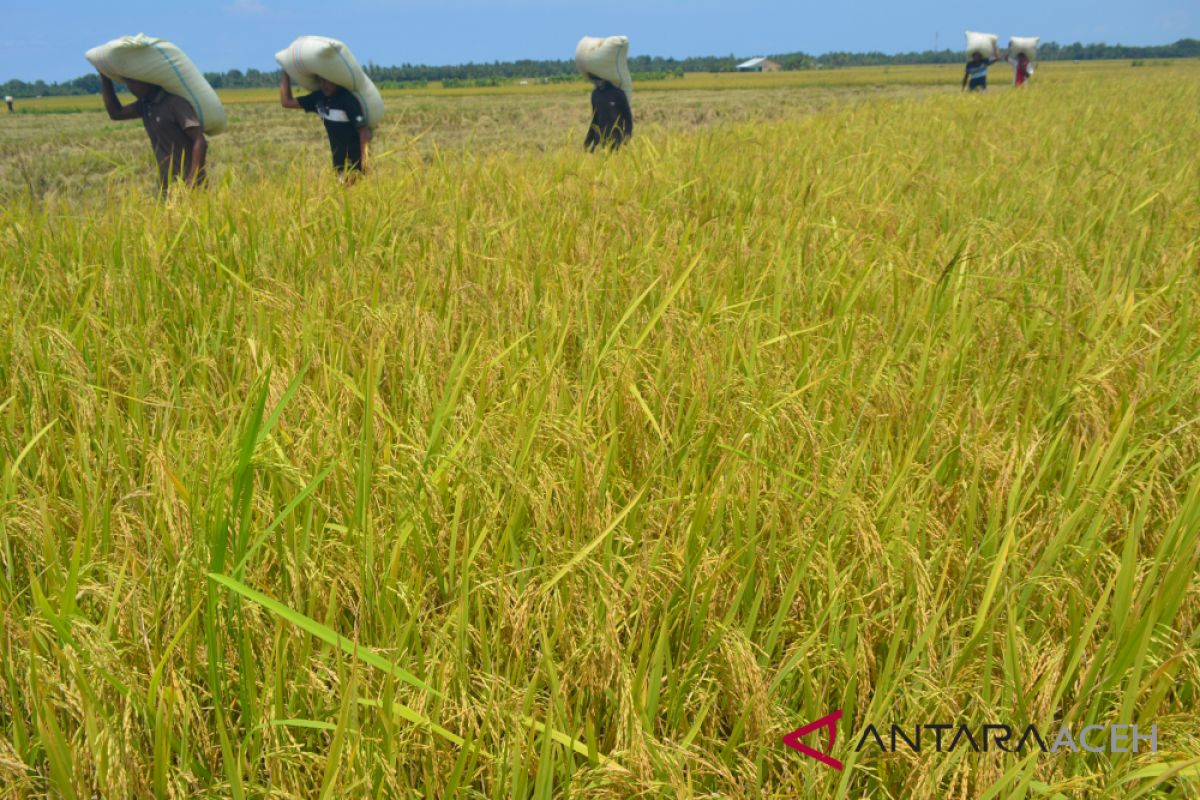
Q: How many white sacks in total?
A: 5